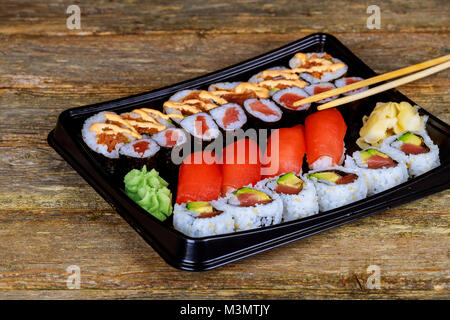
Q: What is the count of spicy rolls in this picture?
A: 6